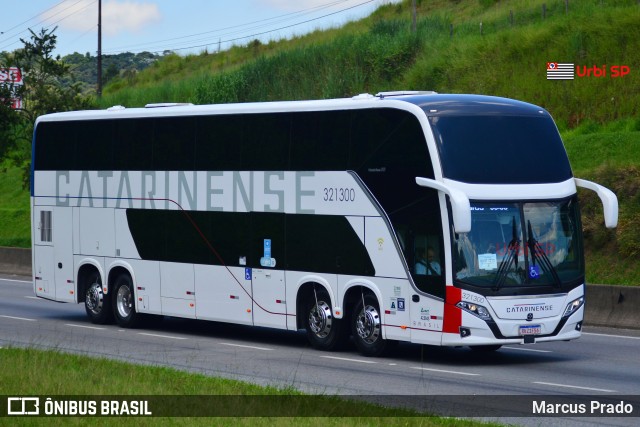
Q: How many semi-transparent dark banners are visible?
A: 1